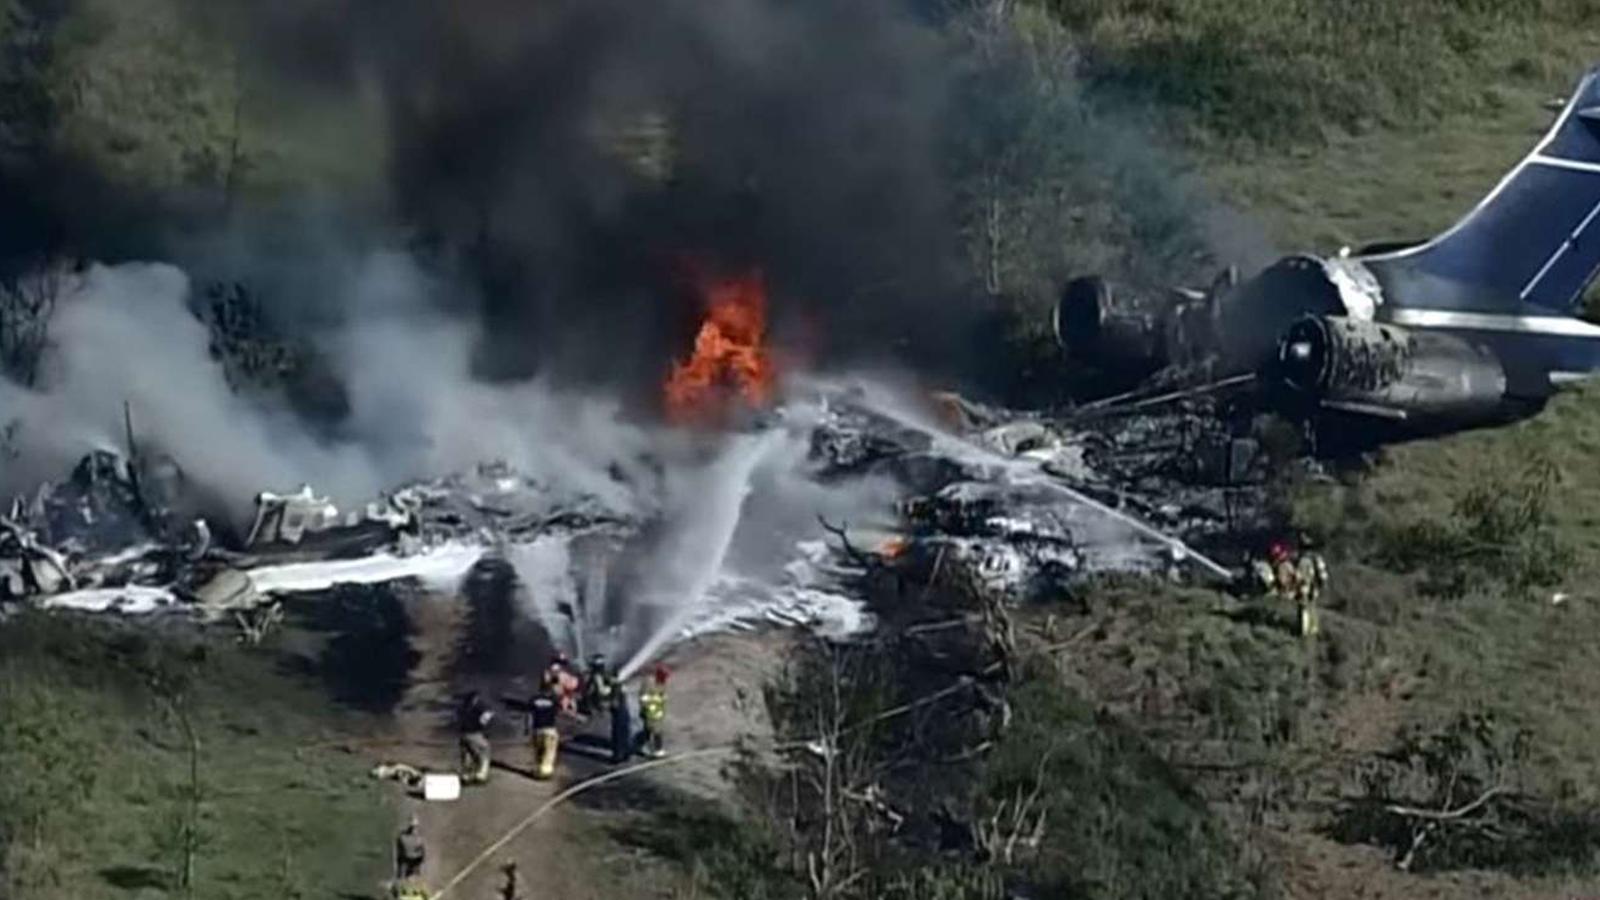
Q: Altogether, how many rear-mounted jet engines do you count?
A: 2